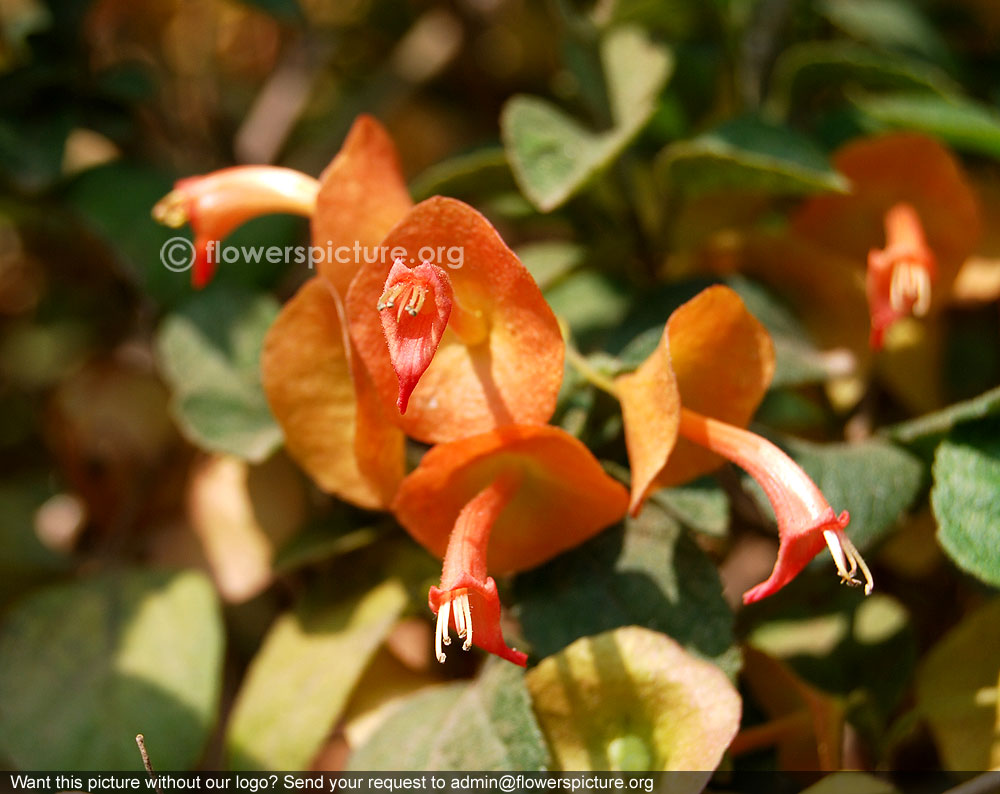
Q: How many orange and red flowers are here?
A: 5